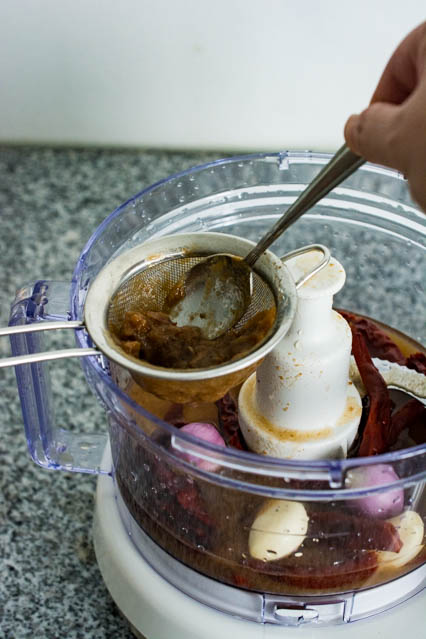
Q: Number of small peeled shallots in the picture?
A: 2